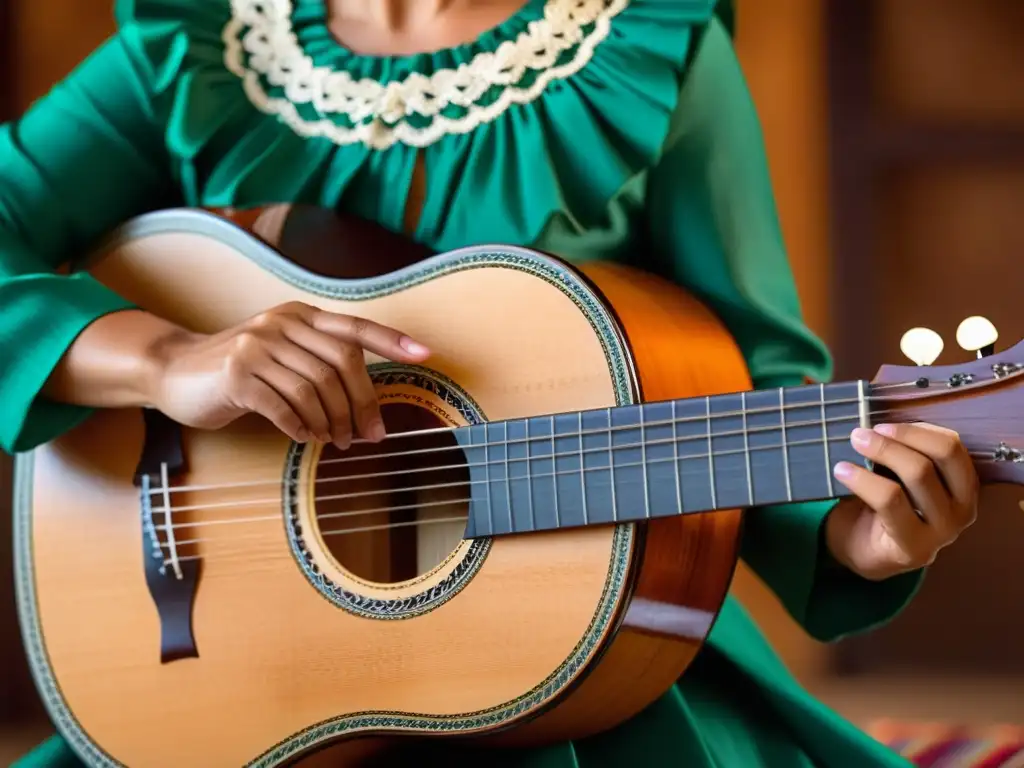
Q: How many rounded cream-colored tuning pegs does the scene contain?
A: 2